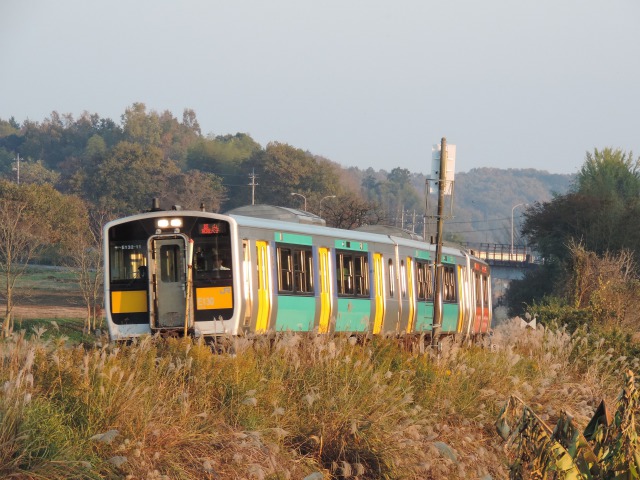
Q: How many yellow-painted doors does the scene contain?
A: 5